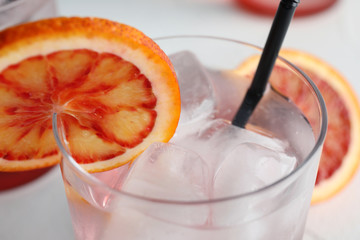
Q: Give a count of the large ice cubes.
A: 3